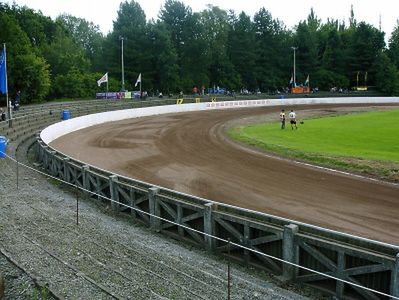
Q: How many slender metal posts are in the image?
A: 3